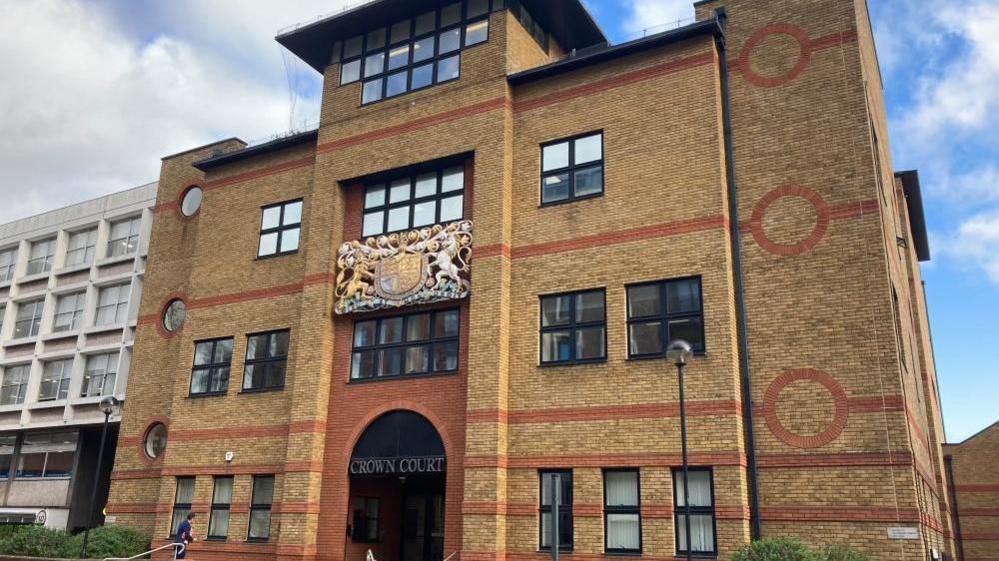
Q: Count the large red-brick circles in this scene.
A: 3